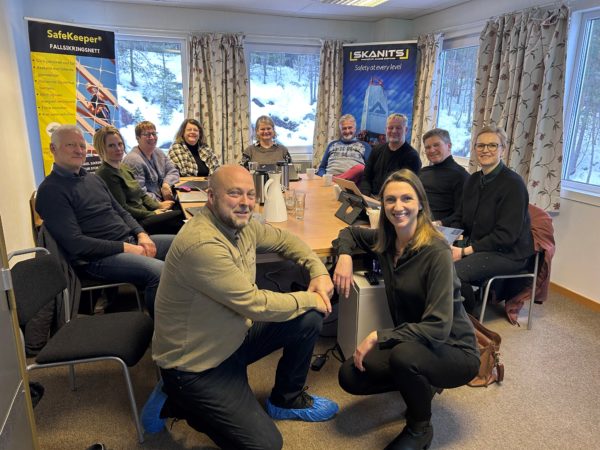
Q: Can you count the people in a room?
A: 11